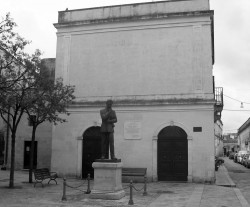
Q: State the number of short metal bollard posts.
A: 4